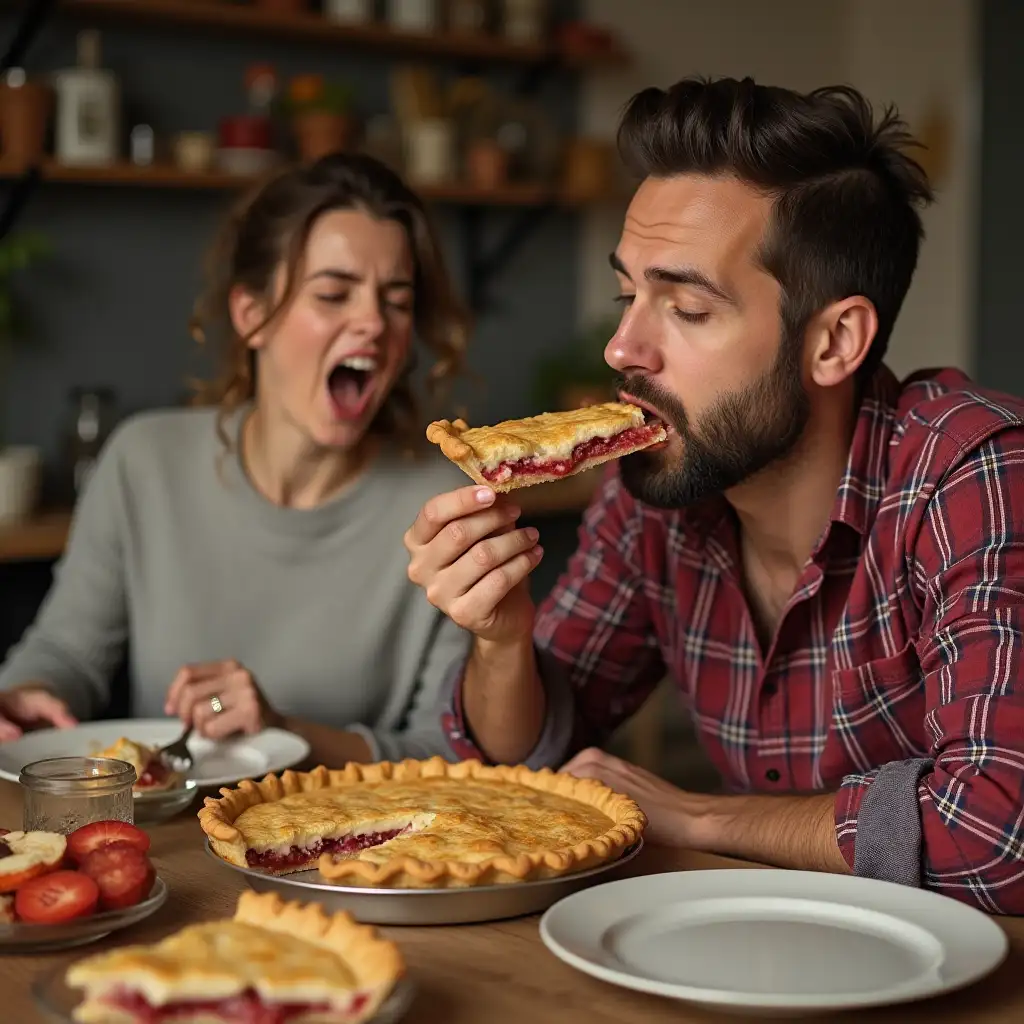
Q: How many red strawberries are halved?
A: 3